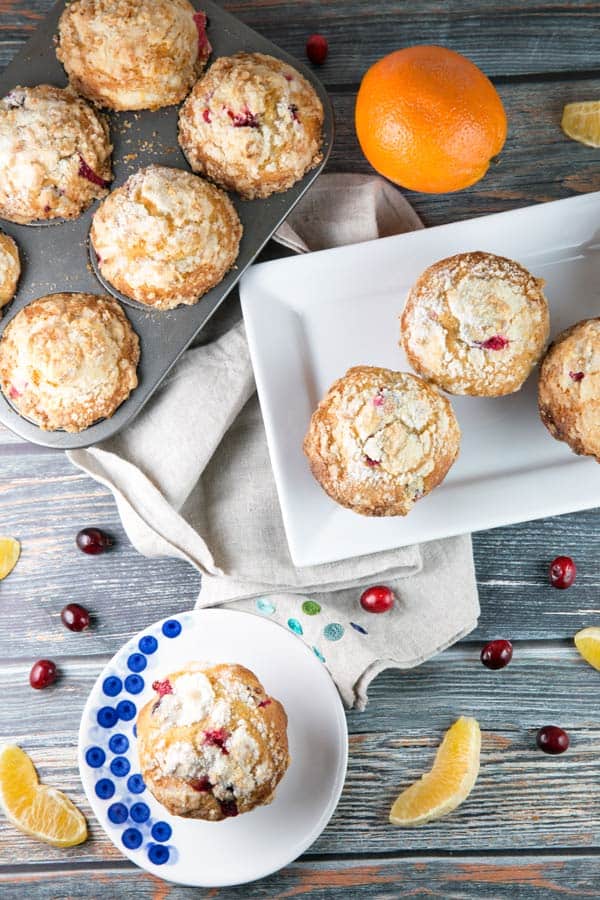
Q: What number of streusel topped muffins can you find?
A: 10